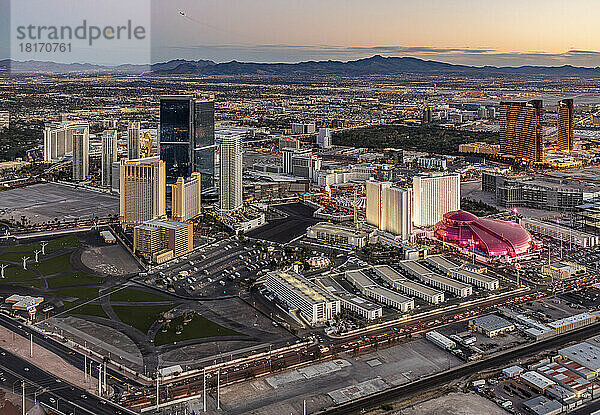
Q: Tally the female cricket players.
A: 0